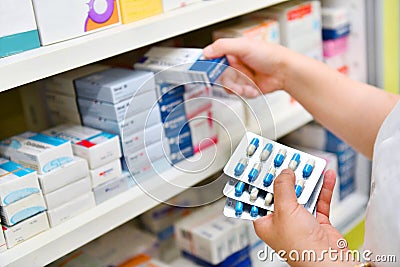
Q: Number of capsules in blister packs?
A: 14